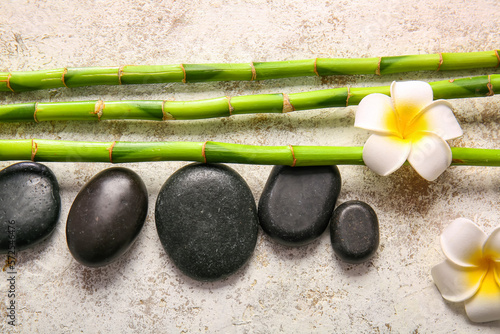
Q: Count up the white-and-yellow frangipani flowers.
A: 2